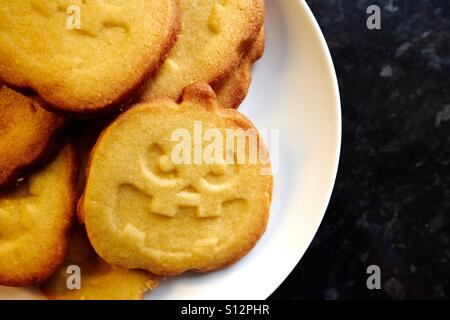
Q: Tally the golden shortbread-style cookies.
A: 7